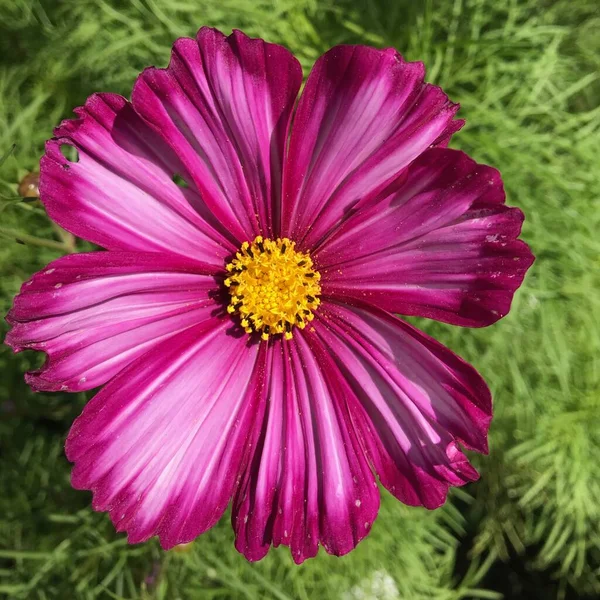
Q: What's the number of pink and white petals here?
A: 8